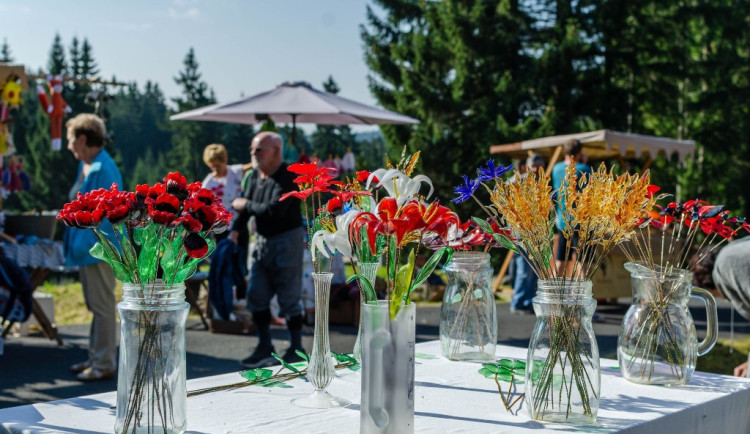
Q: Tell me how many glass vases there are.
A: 7